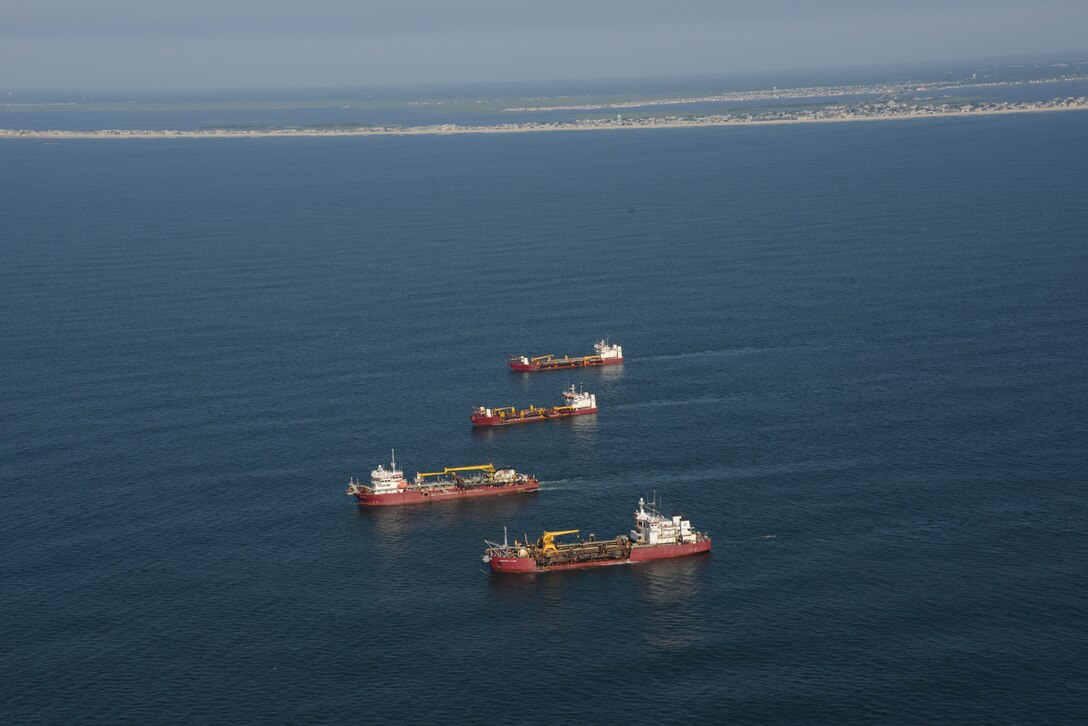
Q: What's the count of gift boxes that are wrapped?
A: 0